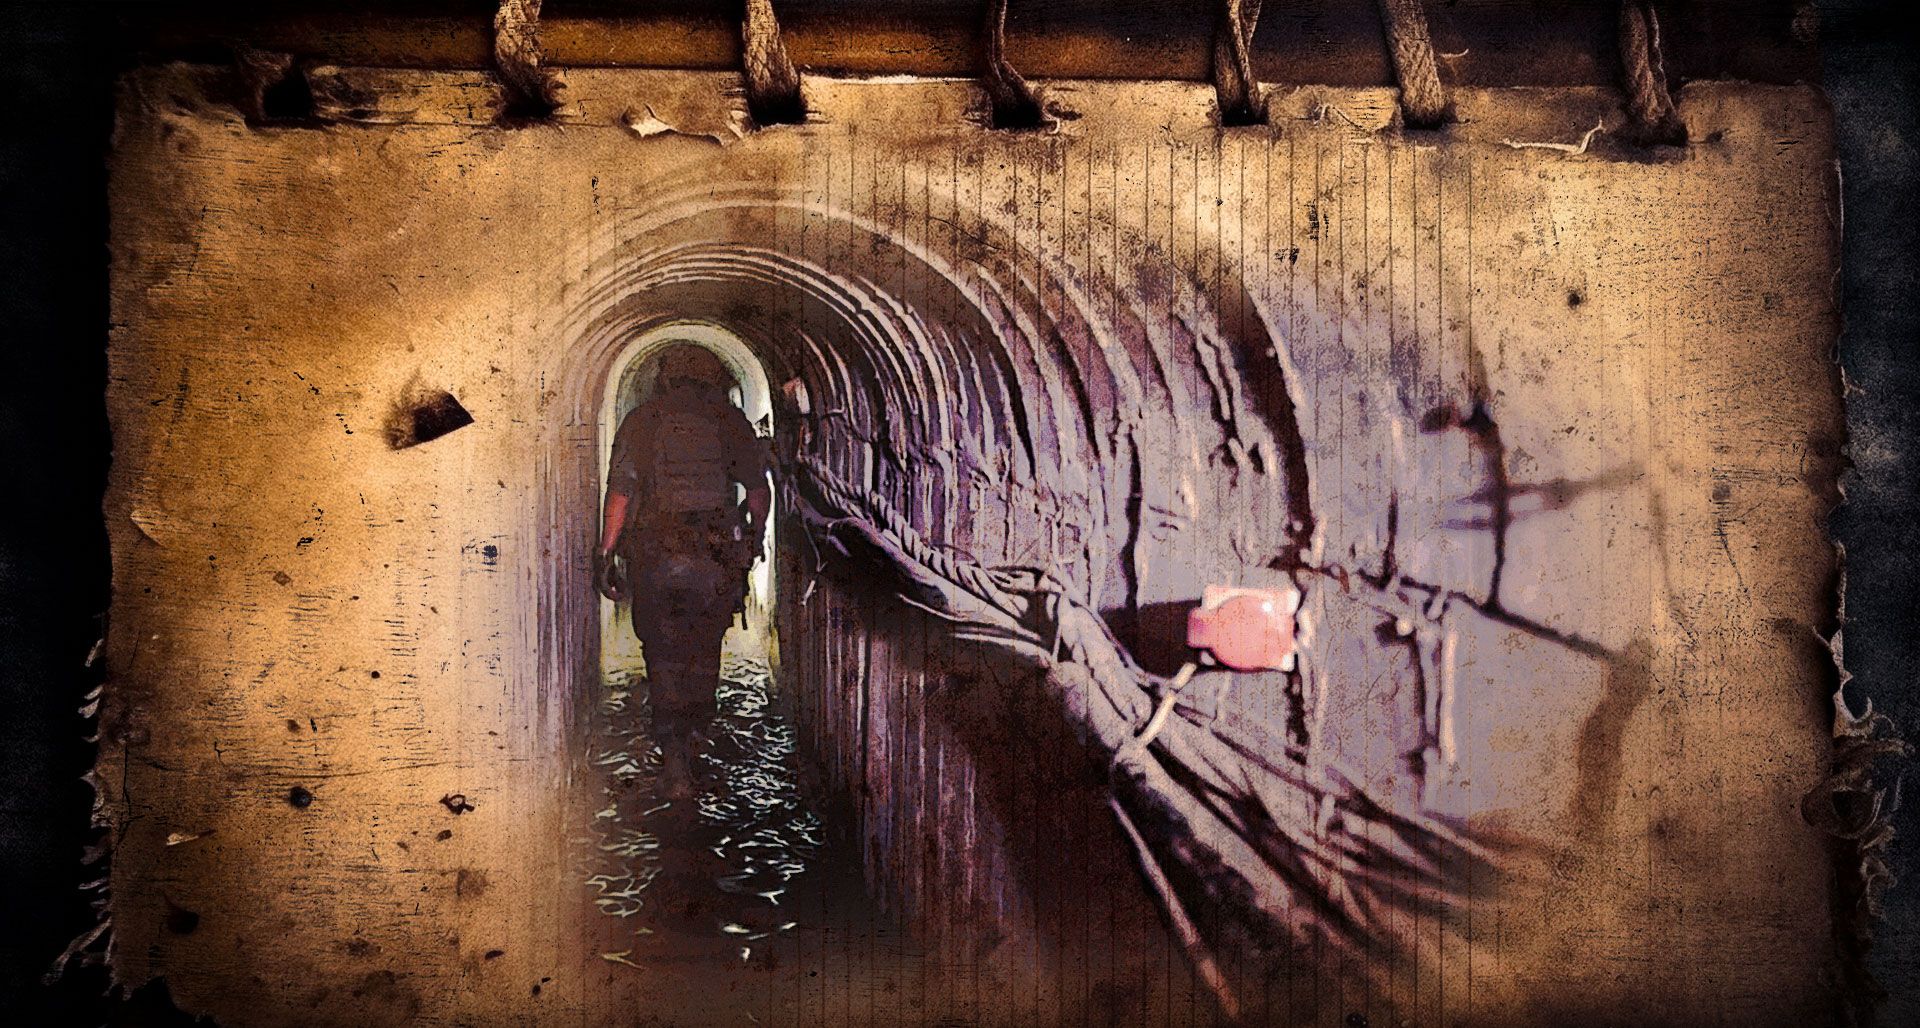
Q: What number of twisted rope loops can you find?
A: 6